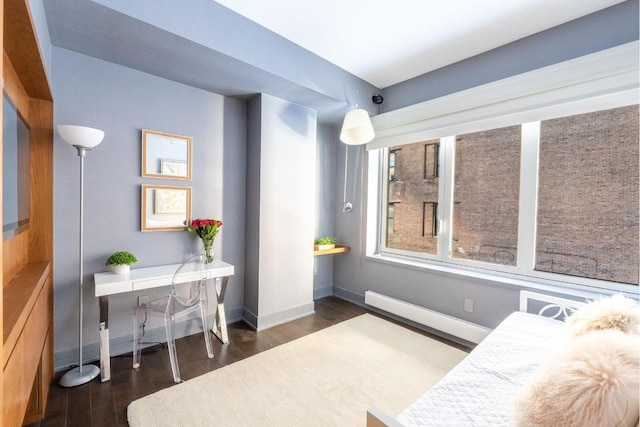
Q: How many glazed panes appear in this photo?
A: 3